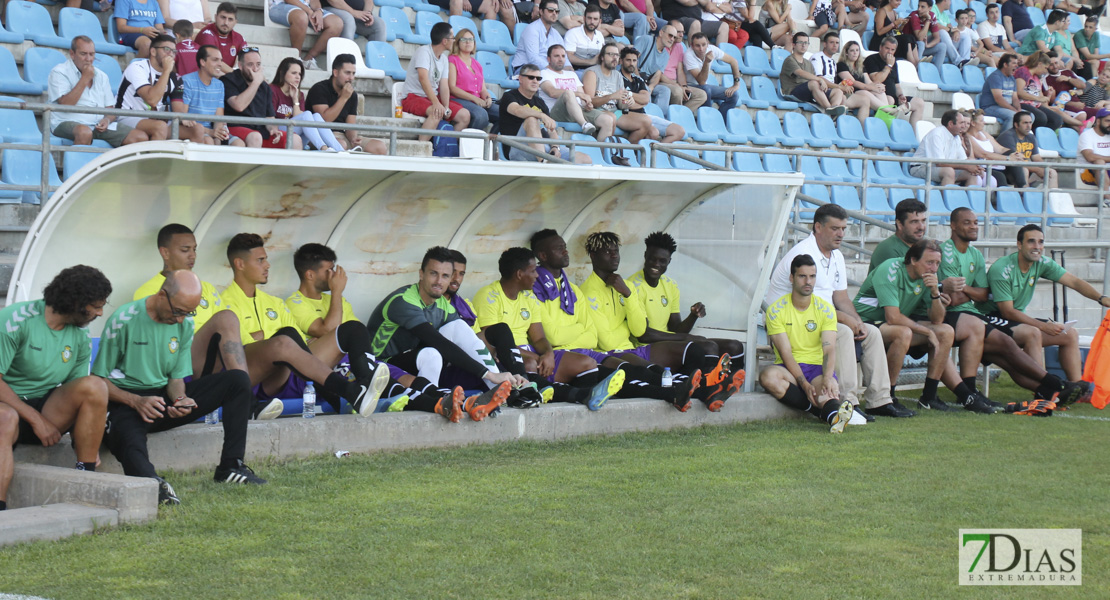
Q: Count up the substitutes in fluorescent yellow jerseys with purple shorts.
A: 9